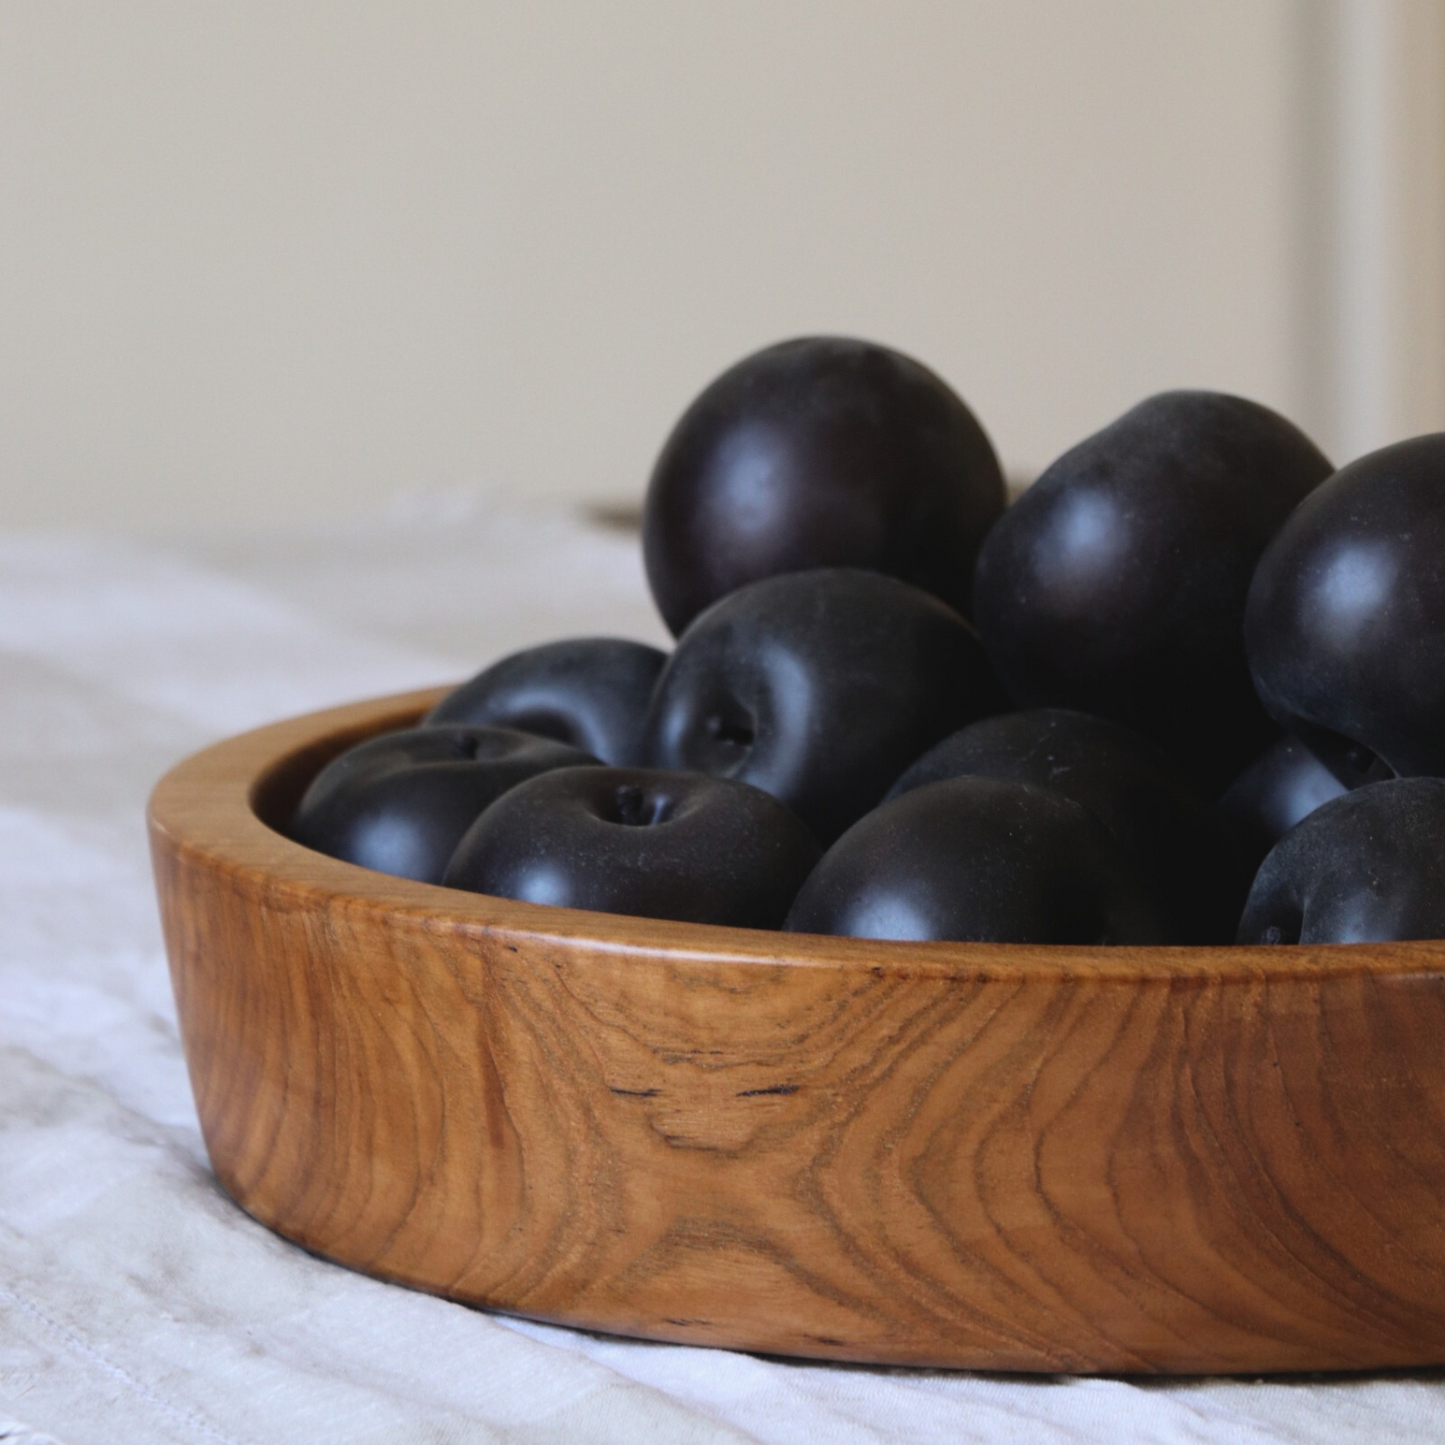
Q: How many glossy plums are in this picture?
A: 11